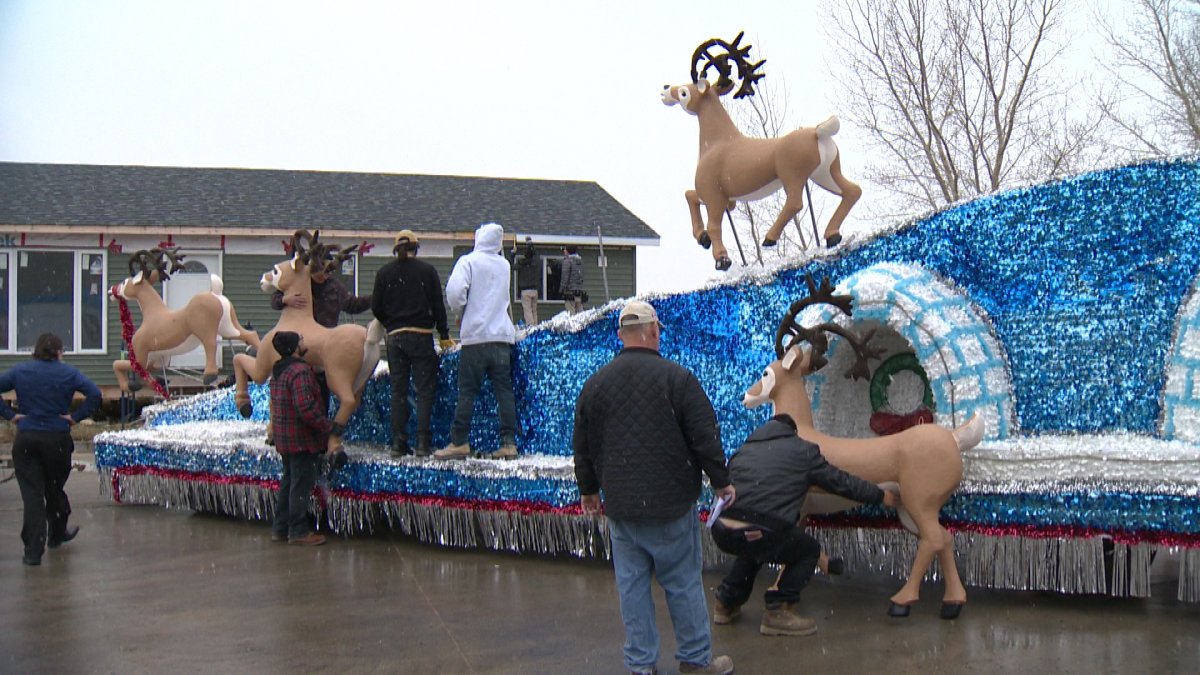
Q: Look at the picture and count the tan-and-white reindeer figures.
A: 4